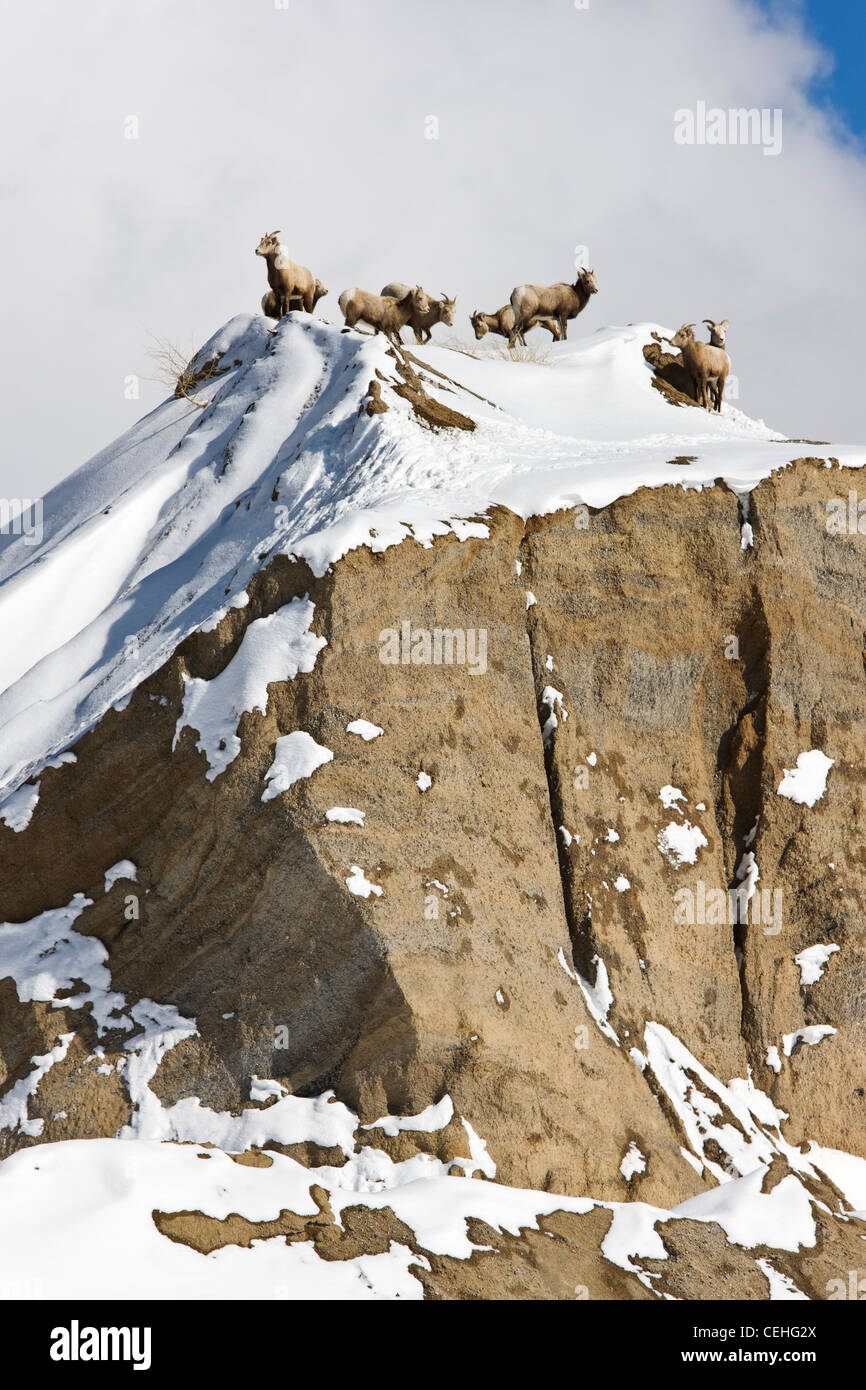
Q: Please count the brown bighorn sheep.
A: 8